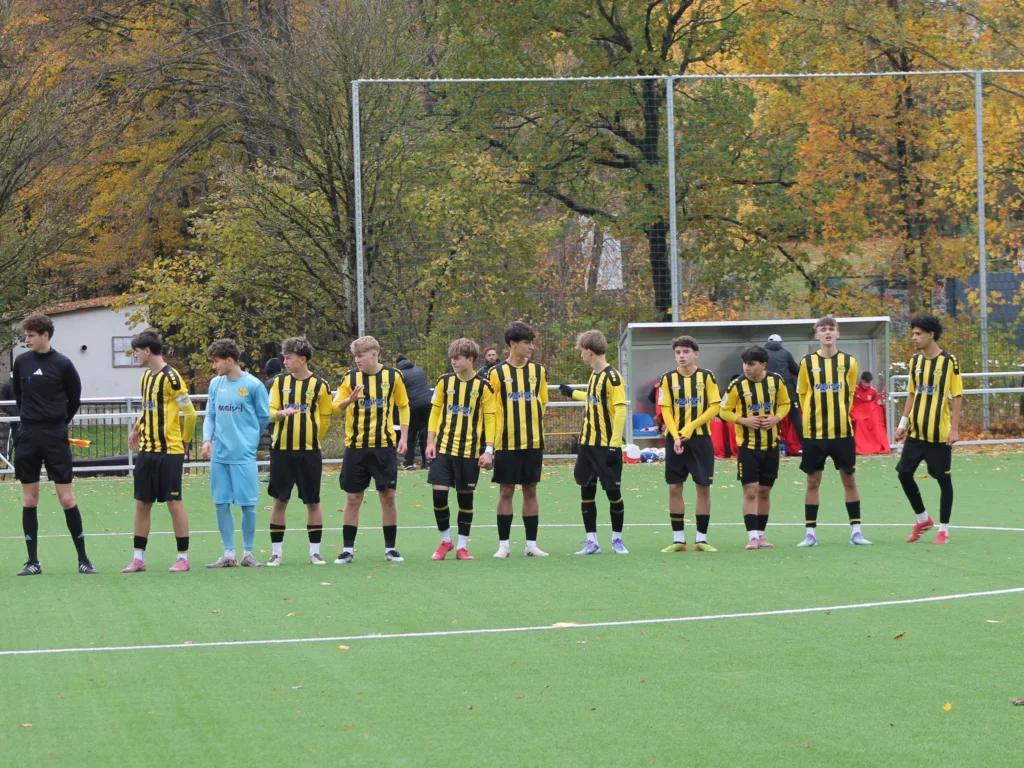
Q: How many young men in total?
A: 12